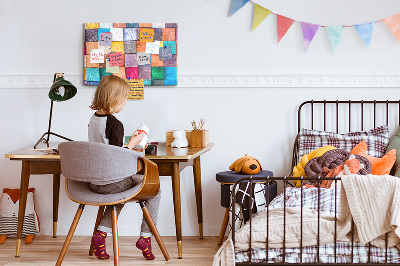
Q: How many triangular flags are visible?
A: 7